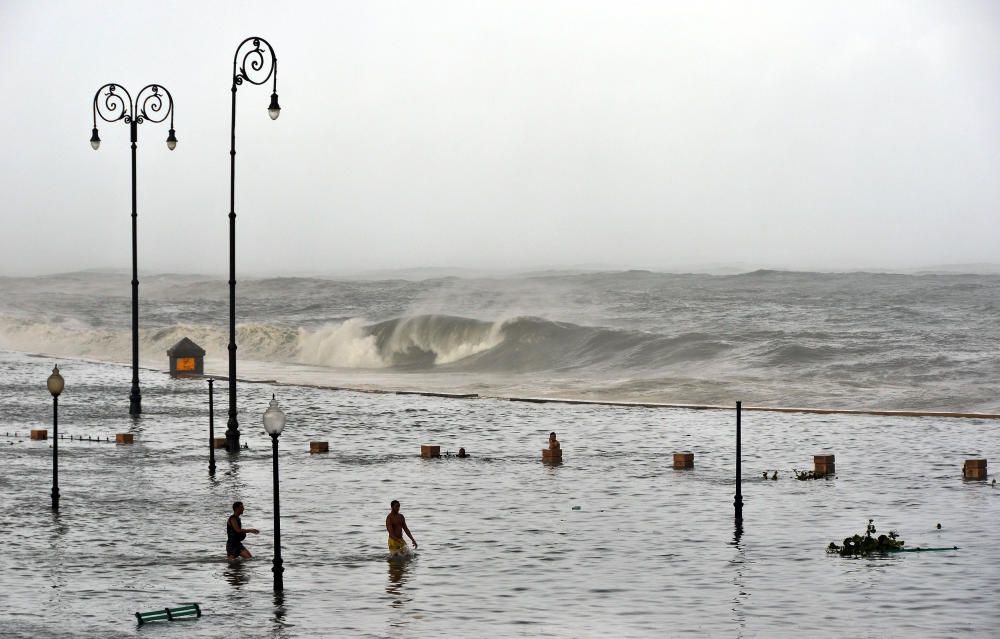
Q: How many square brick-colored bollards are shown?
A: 9